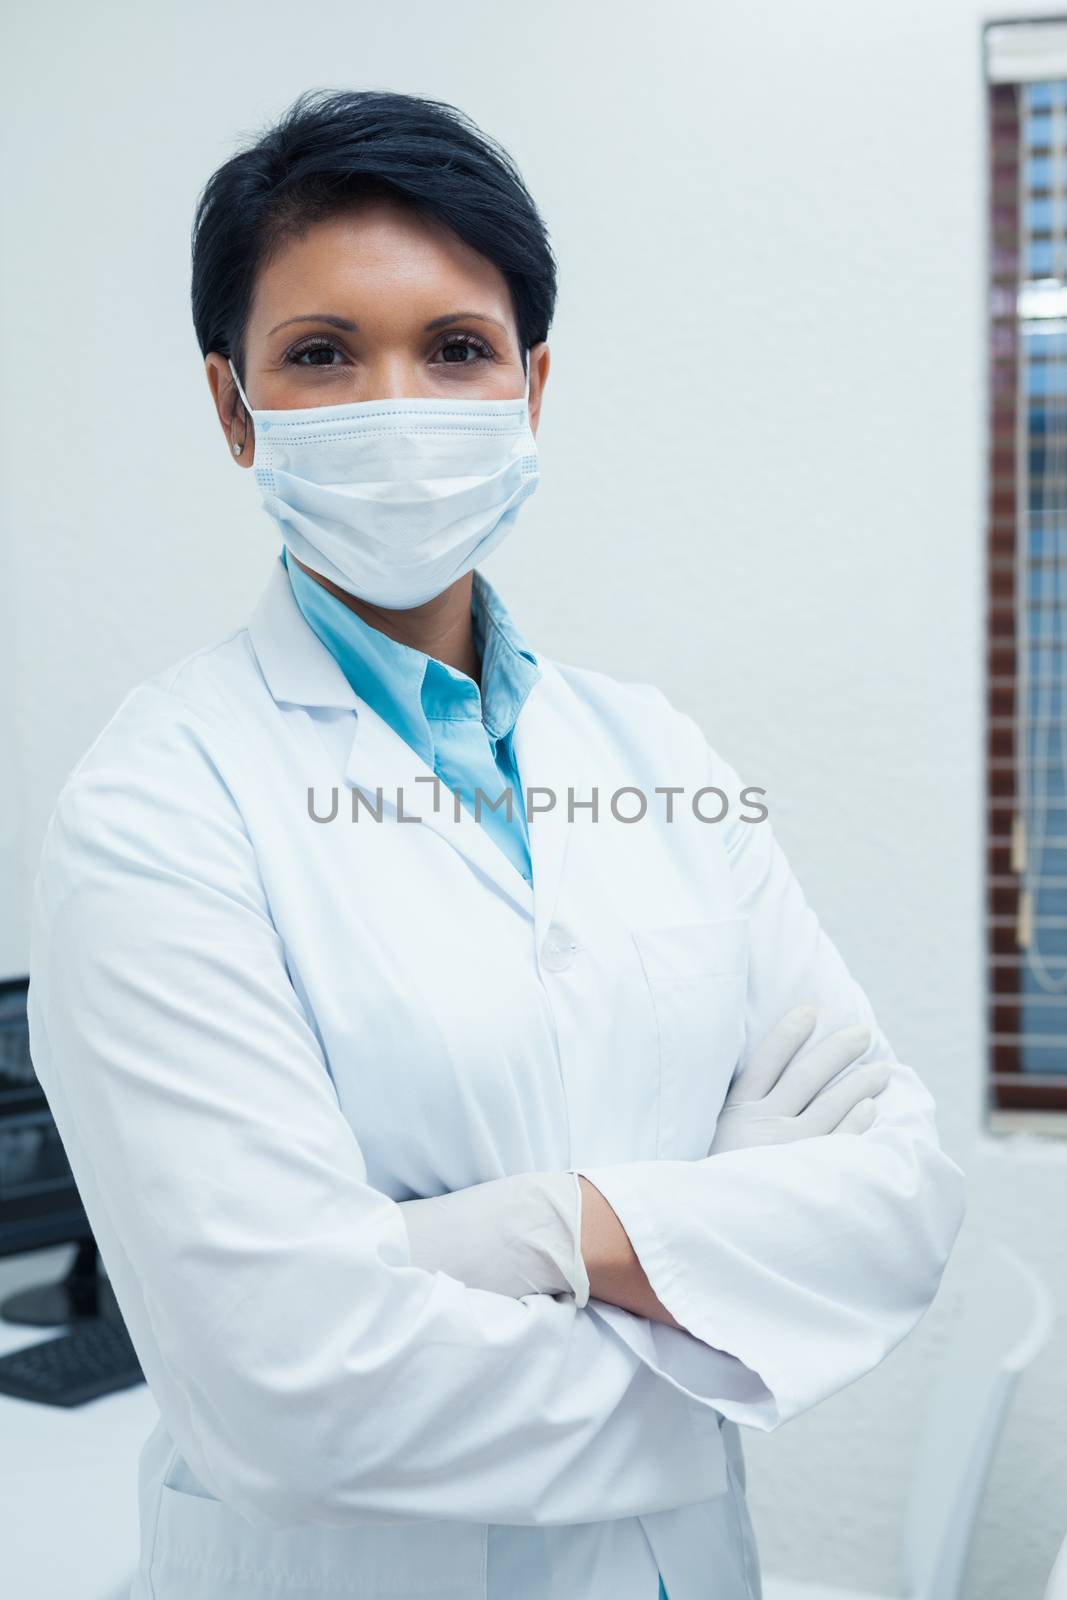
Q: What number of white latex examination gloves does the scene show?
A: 2